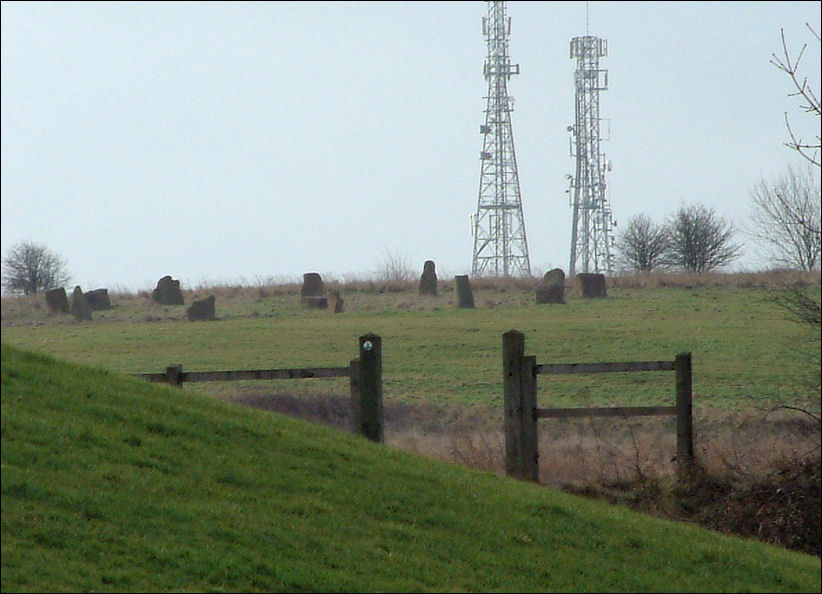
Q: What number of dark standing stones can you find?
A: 11